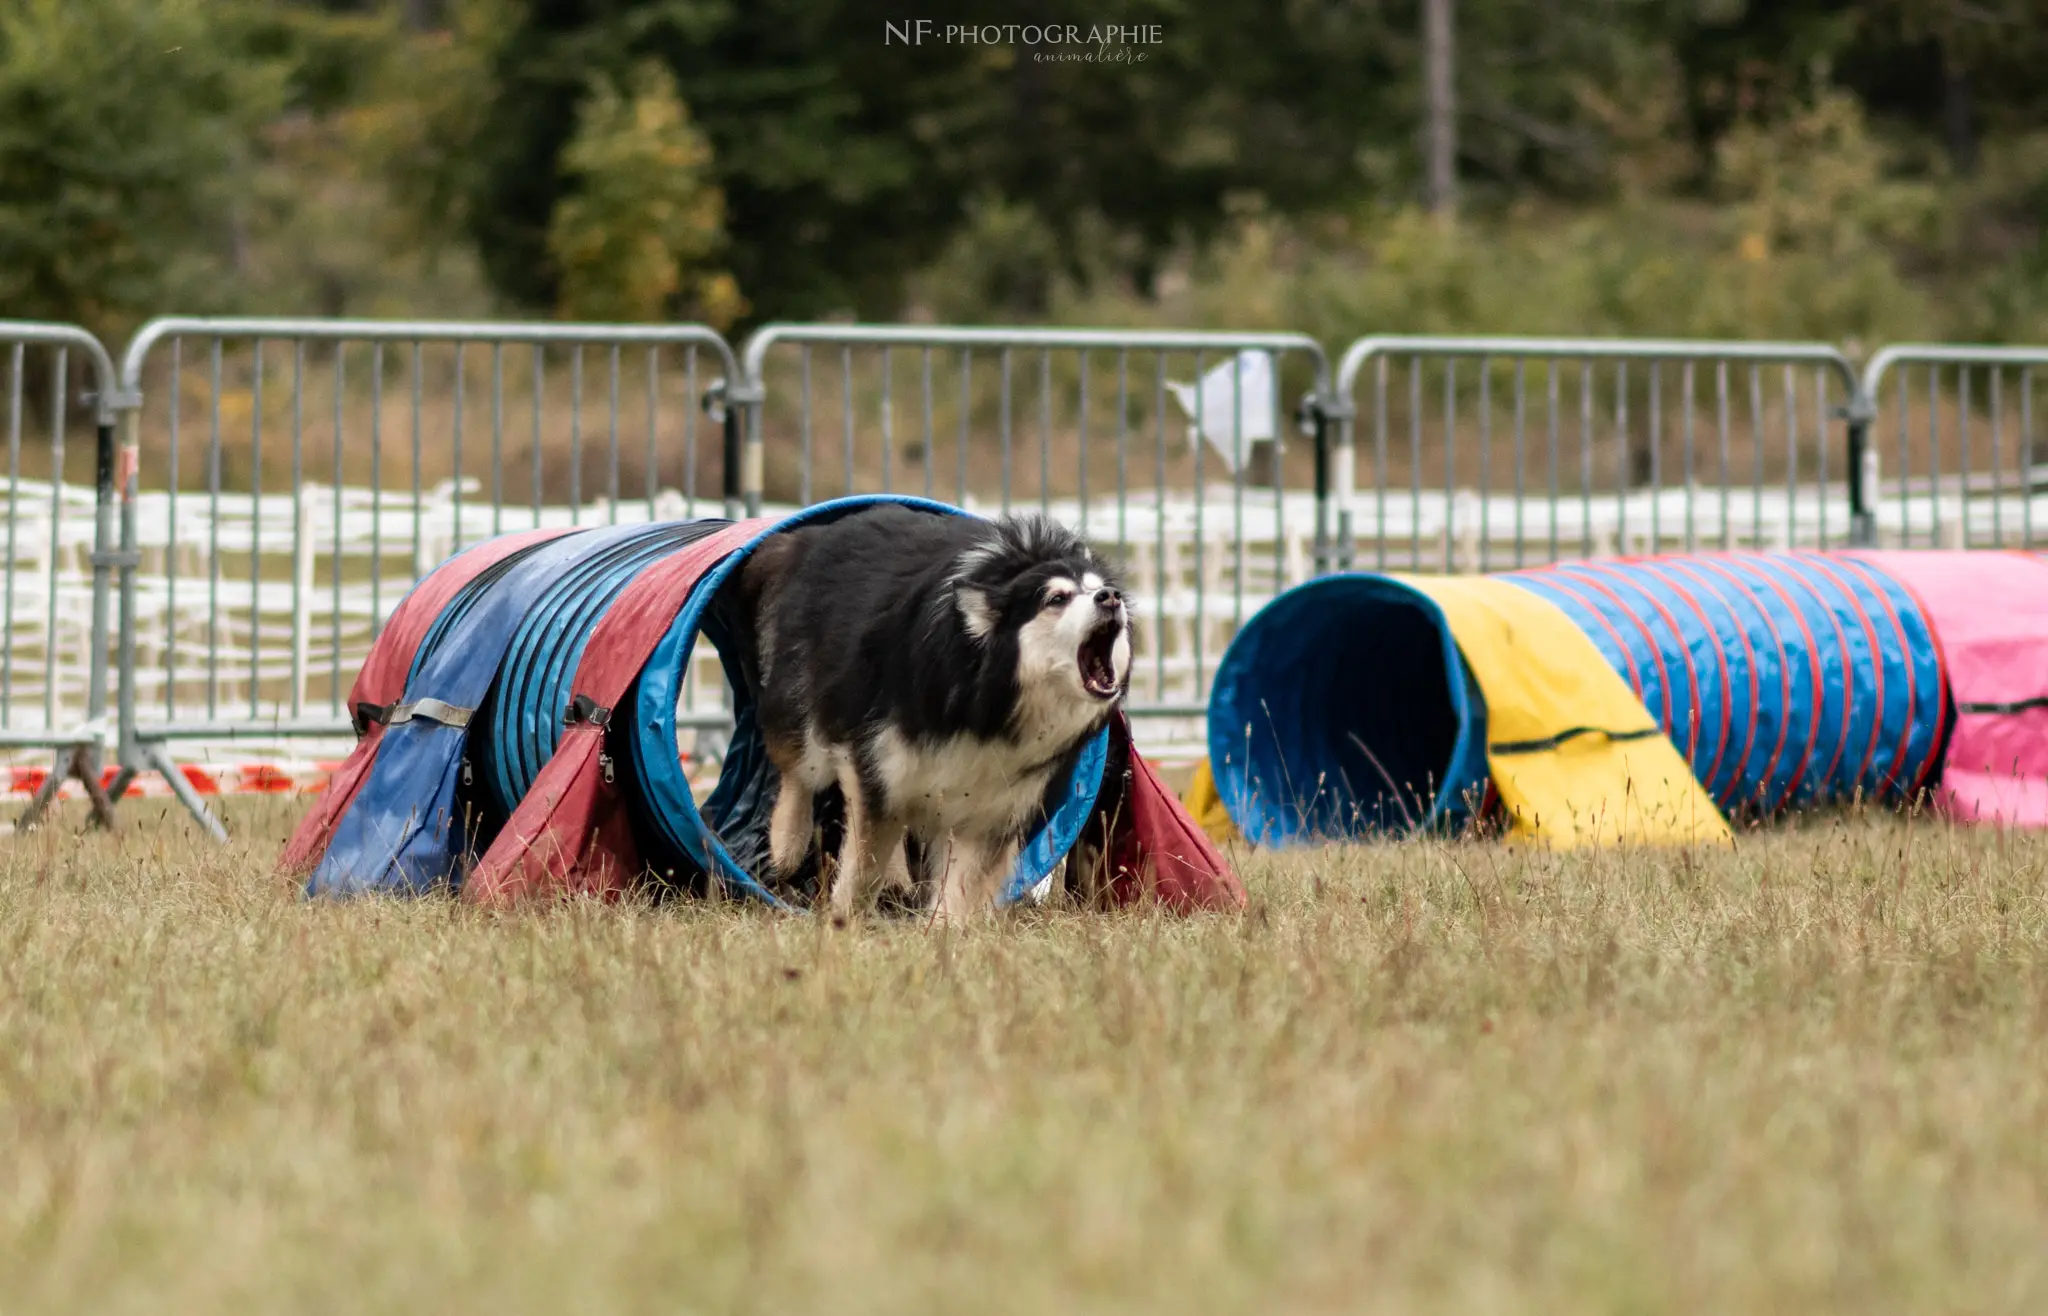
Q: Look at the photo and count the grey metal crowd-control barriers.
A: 5